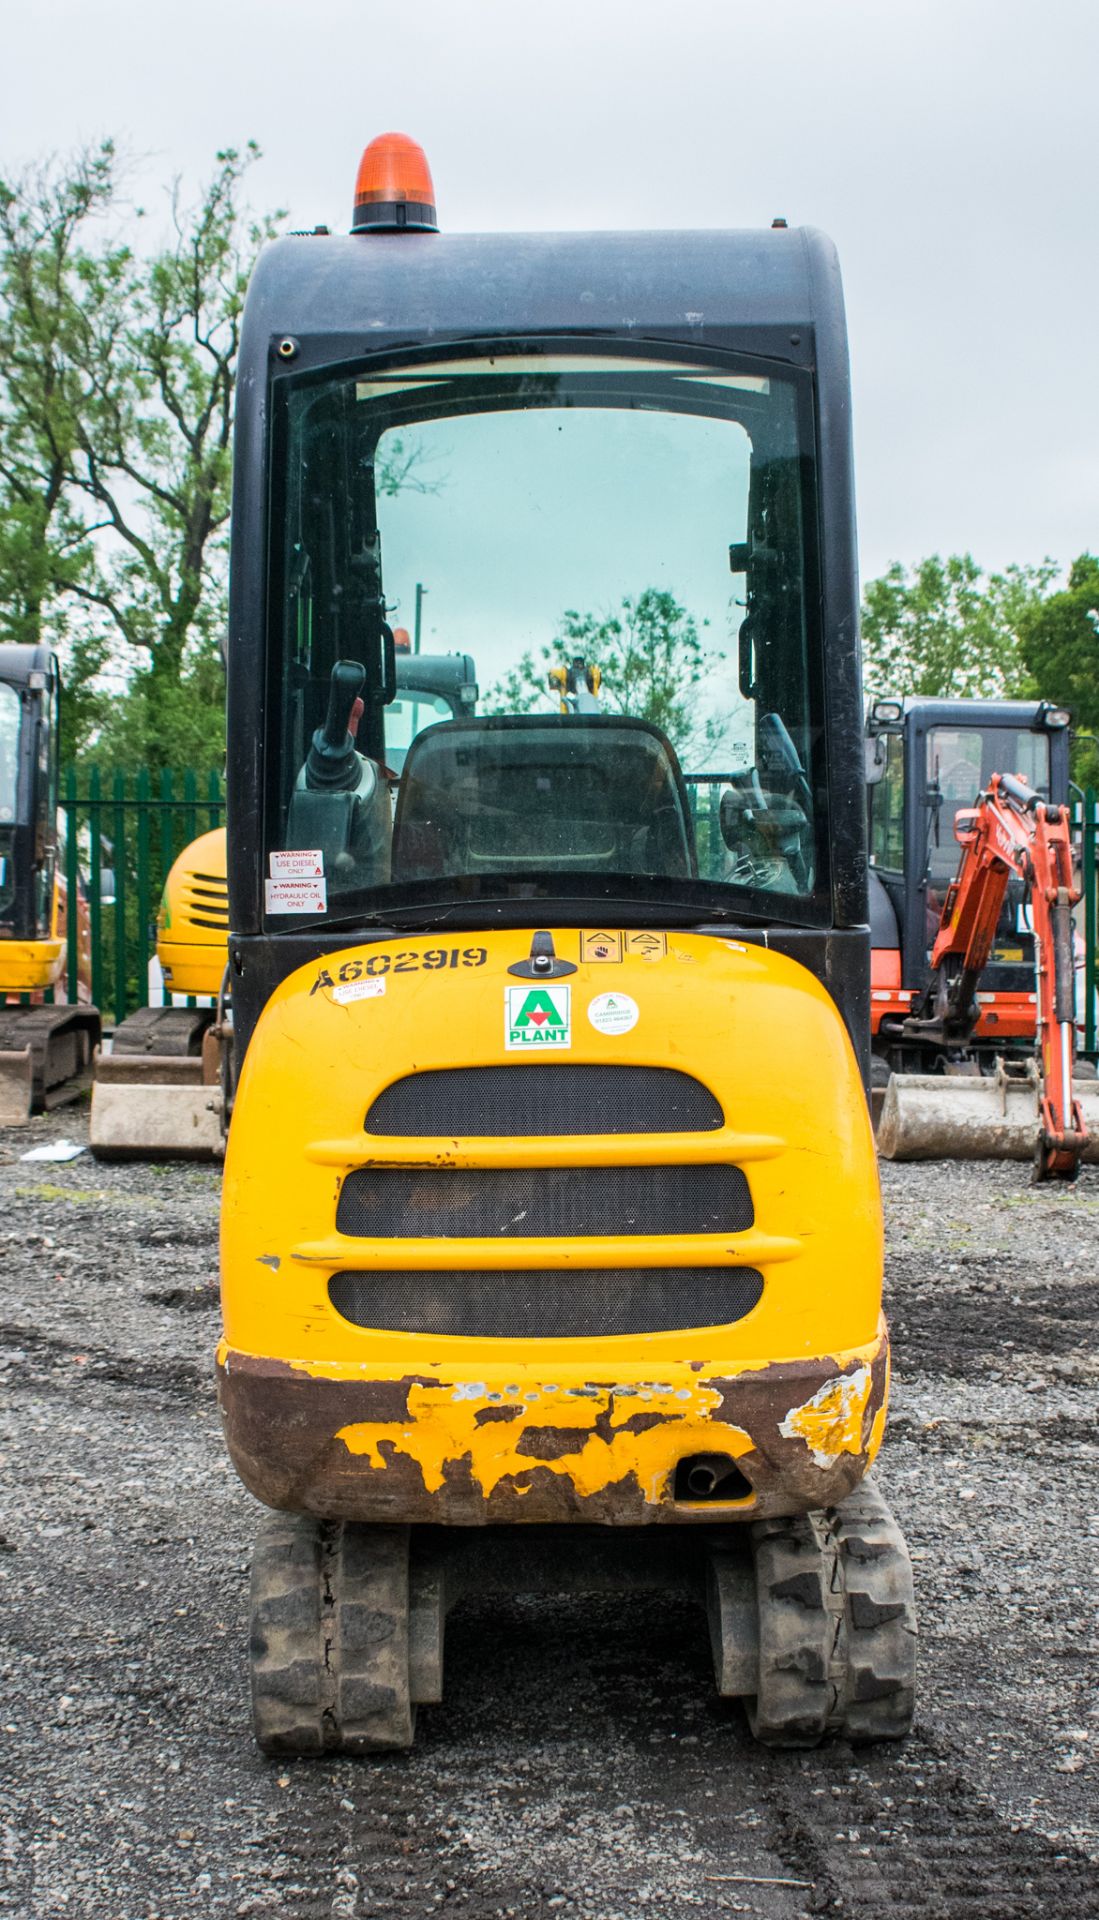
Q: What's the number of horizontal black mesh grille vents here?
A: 3